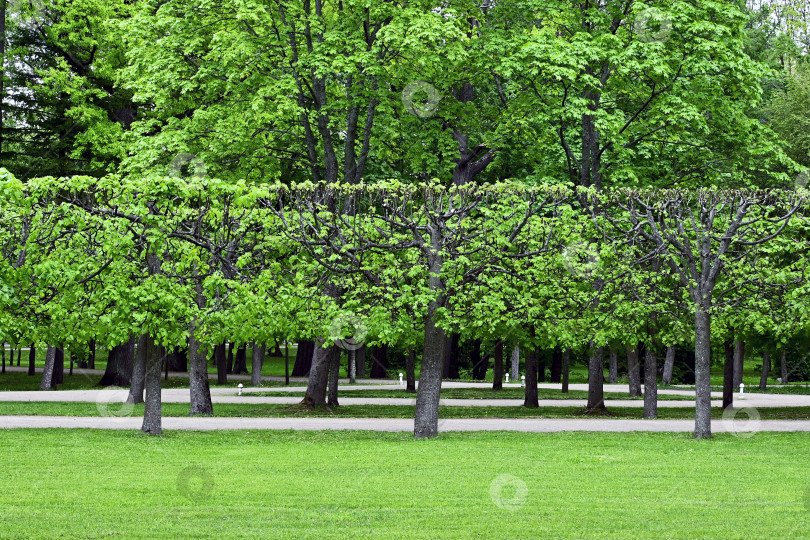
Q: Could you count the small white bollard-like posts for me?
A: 5